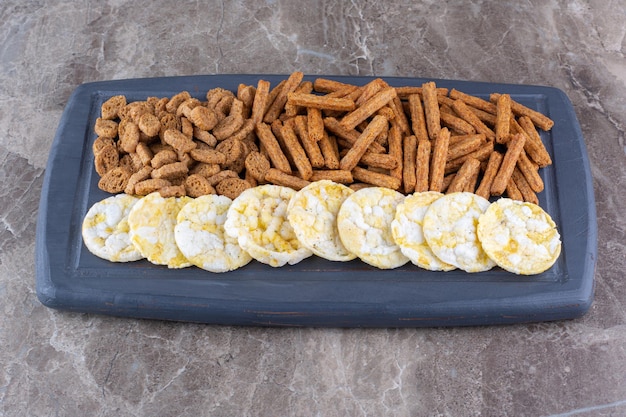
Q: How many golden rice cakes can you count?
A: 9